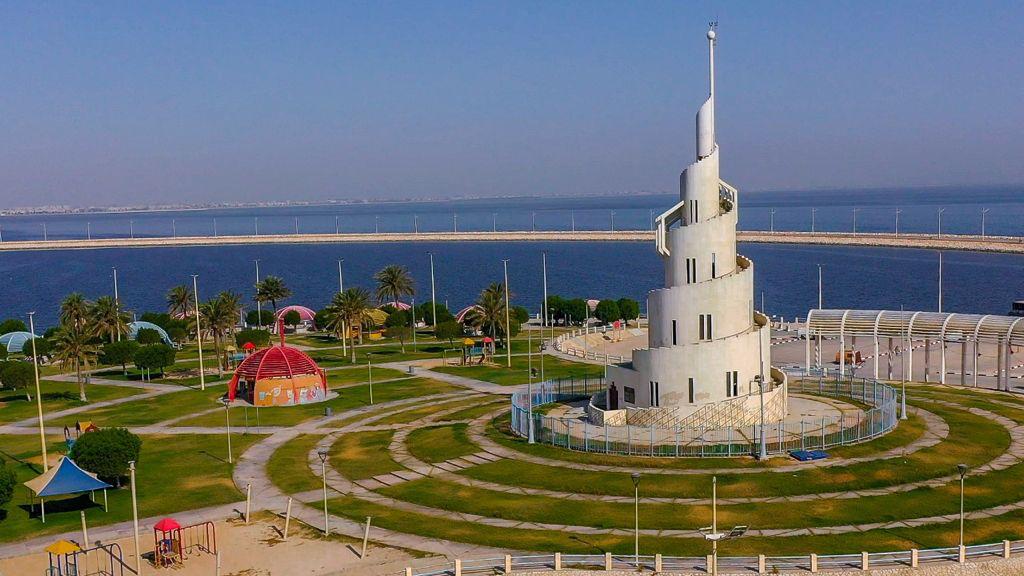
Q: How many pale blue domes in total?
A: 2